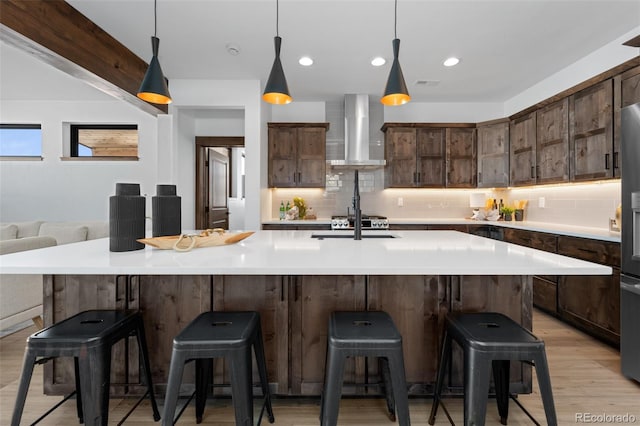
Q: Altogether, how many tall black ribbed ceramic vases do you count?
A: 2